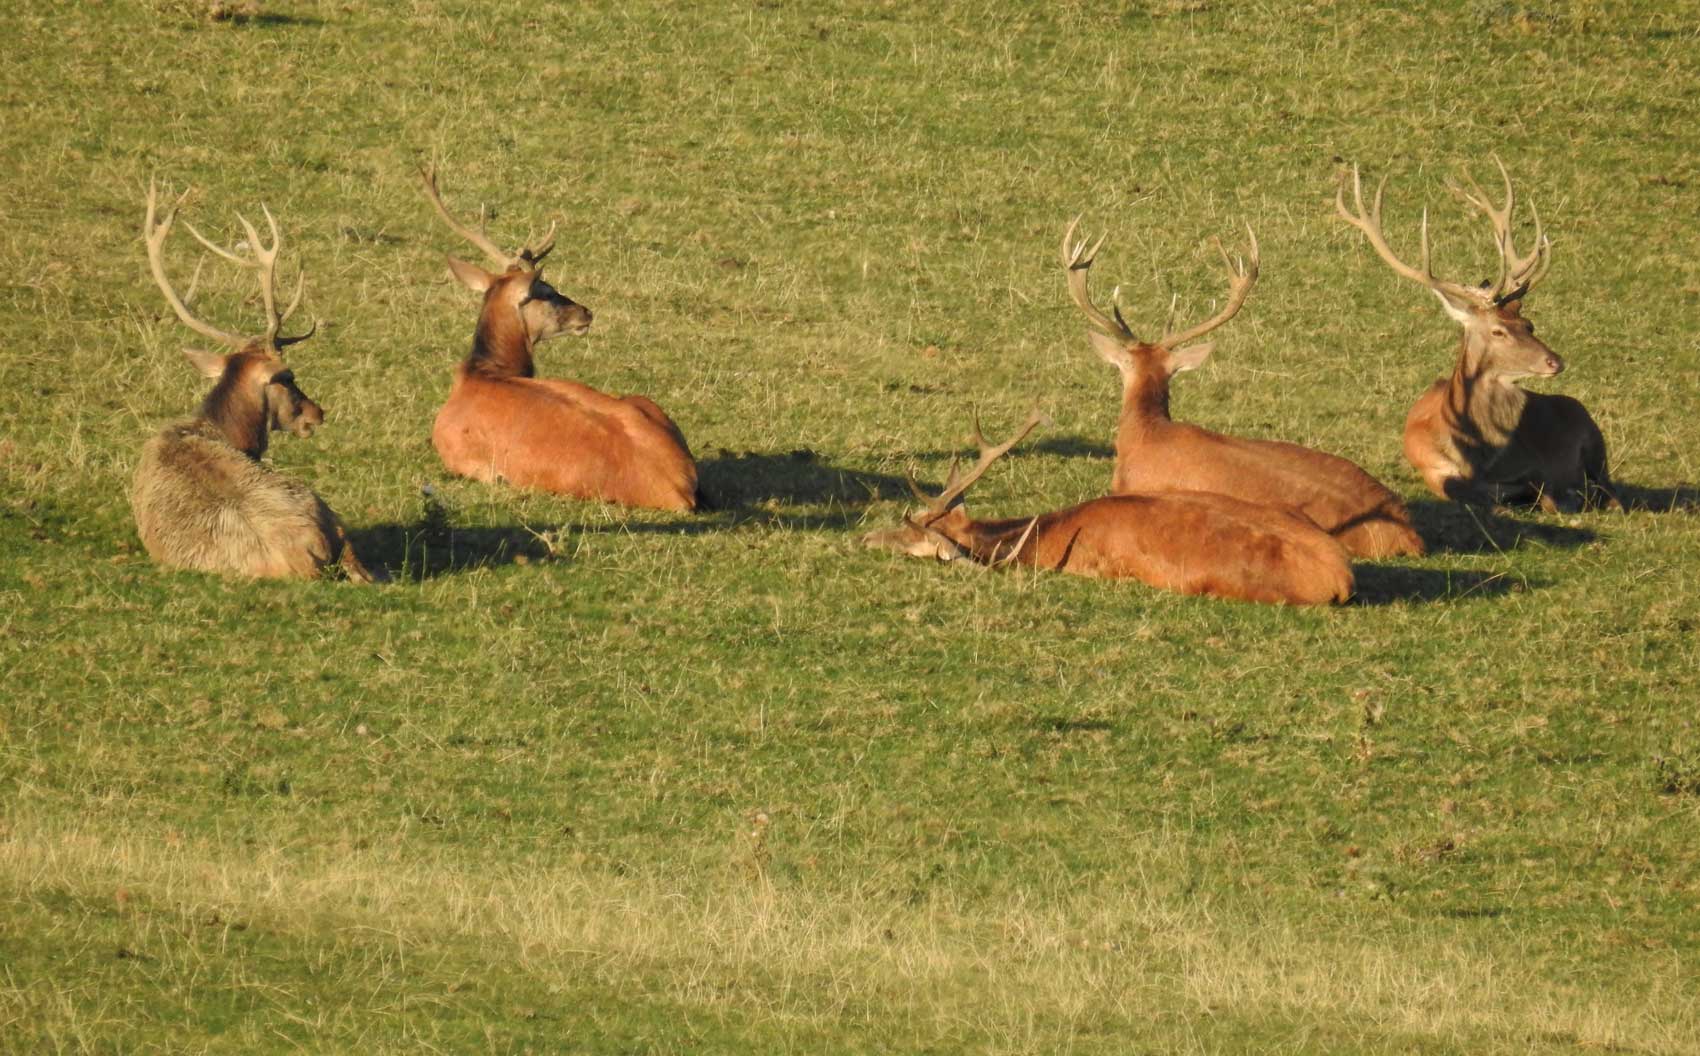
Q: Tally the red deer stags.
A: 5